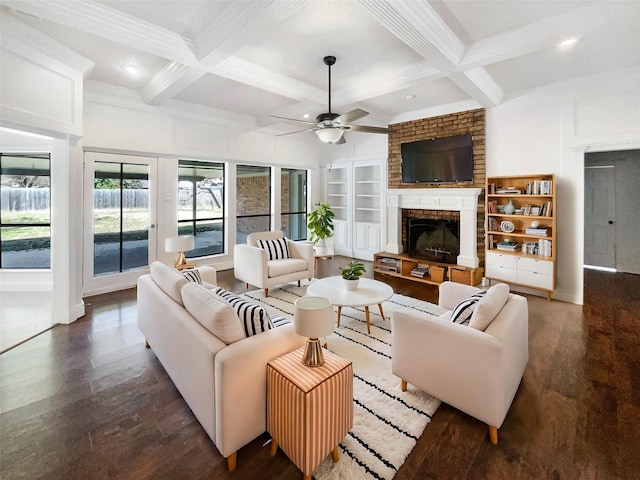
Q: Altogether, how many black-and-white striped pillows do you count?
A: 4